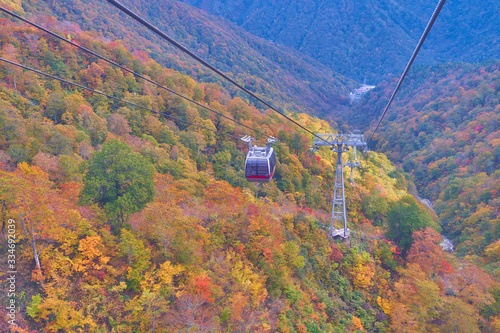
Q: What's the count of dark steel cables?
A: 4